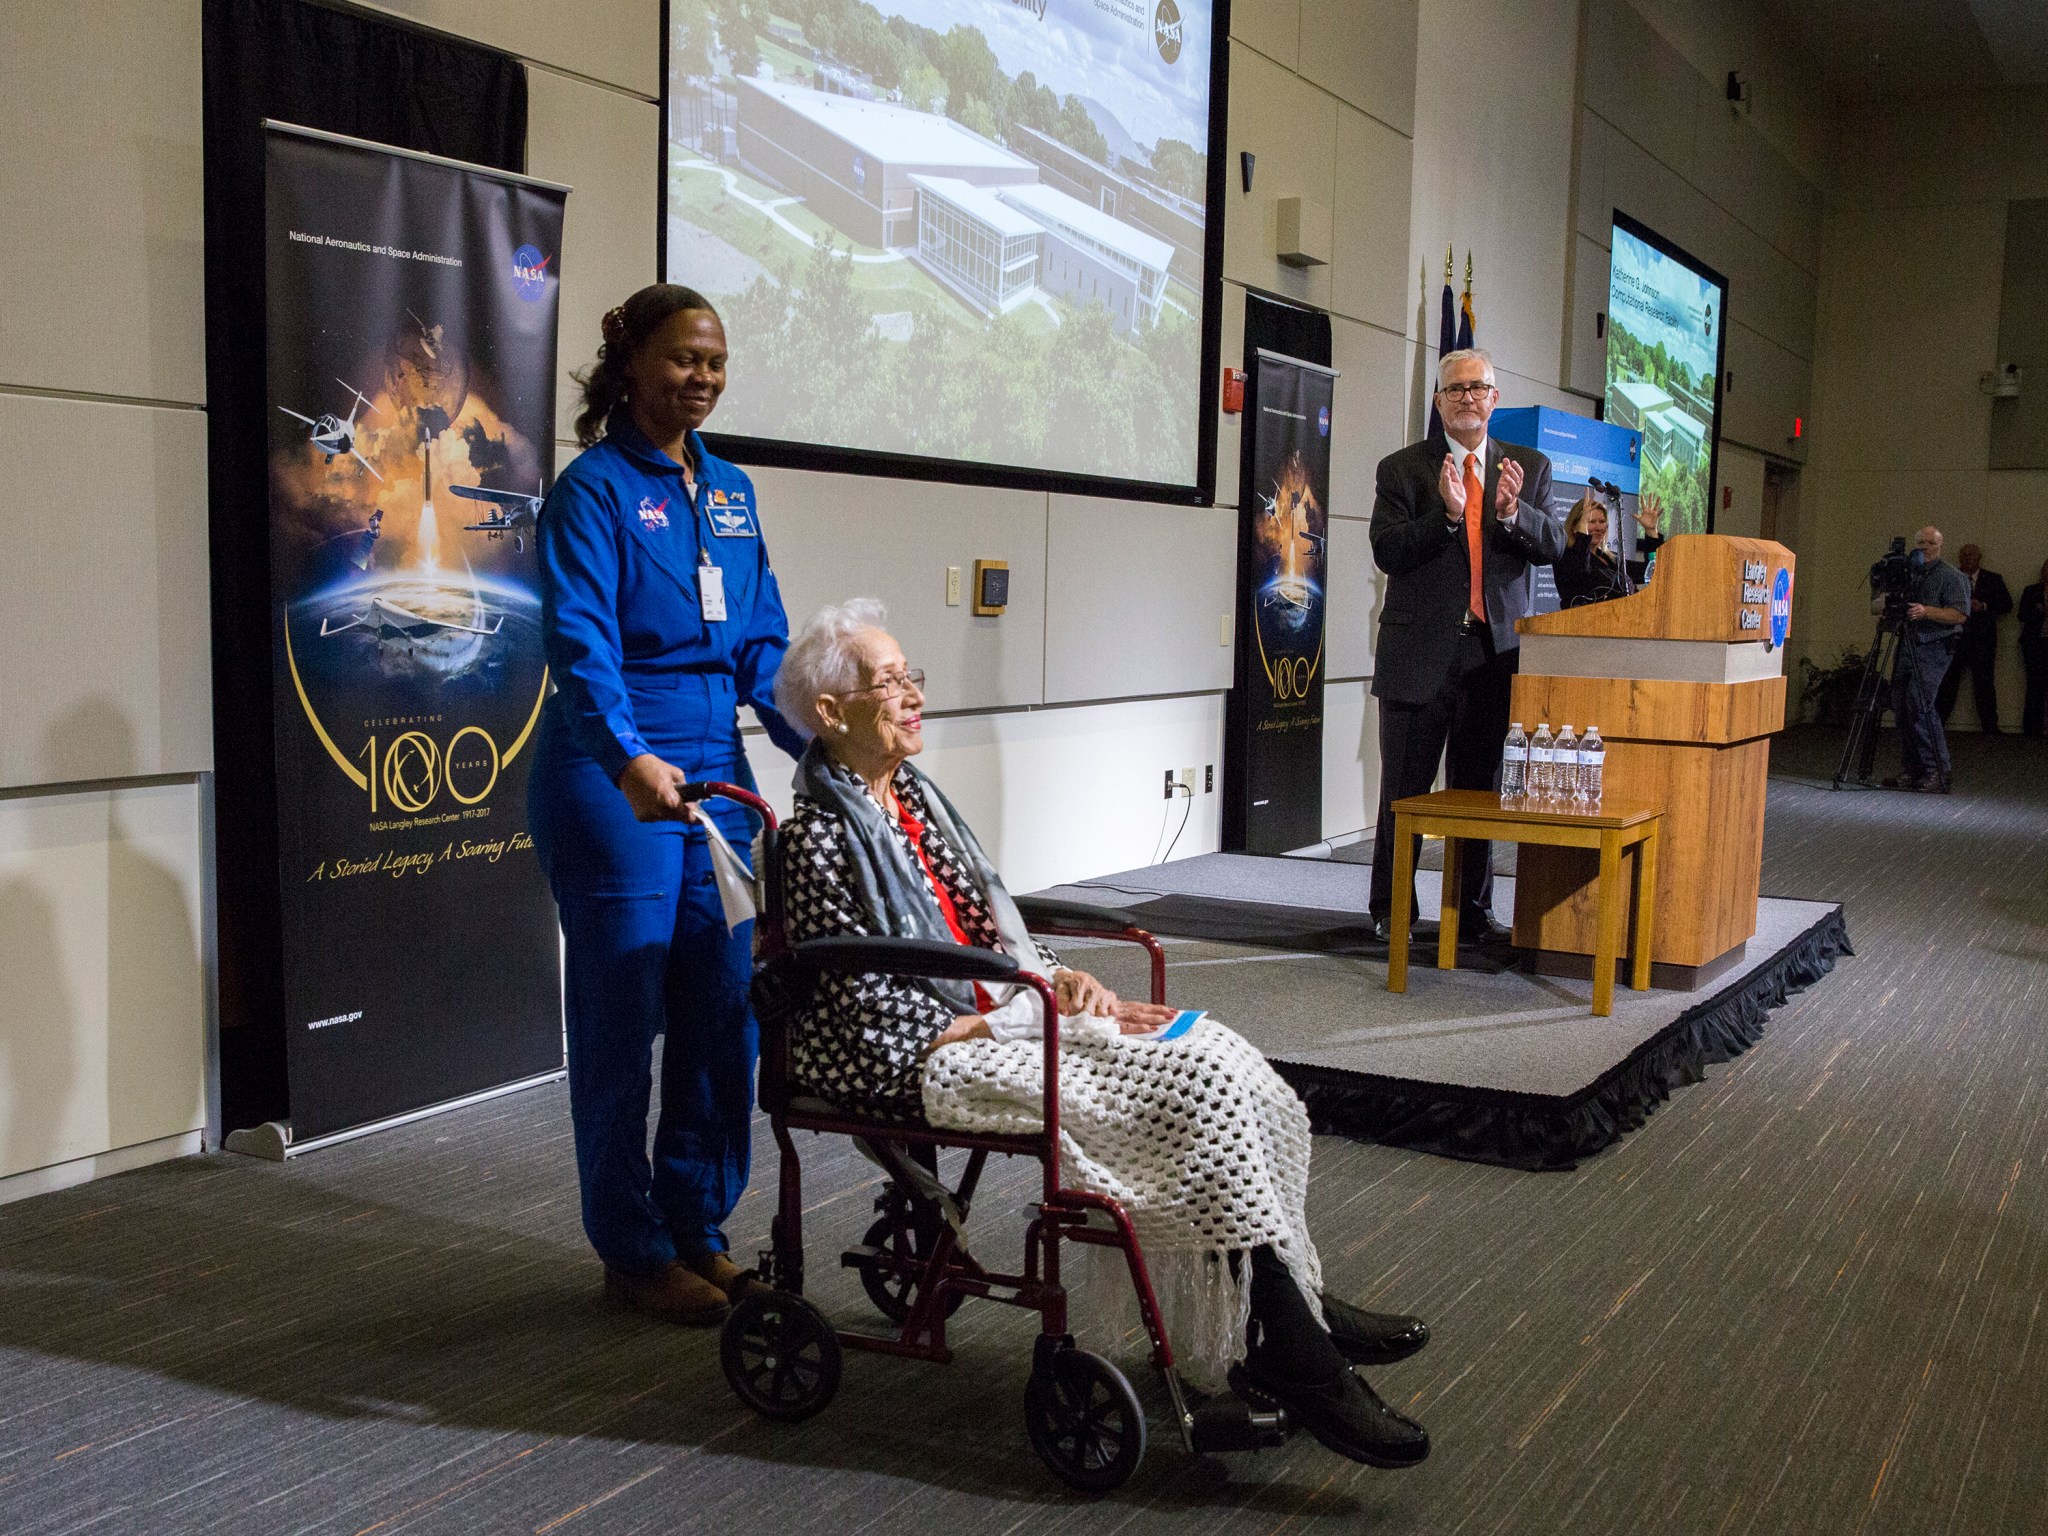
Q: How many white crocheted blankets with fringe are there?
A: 1